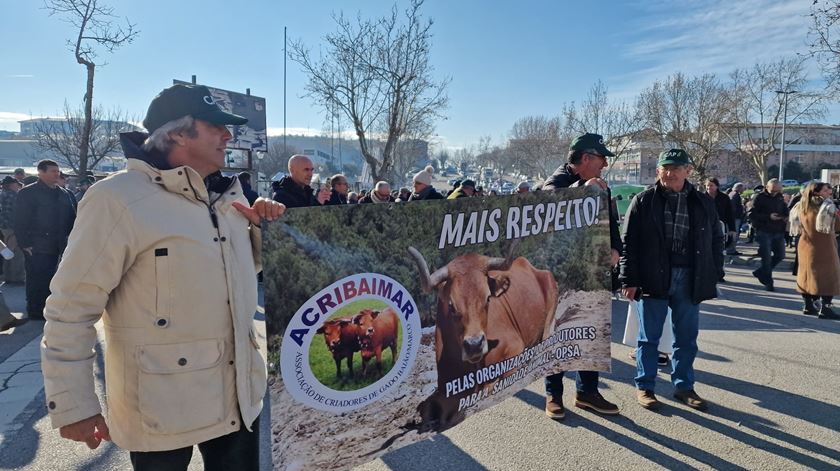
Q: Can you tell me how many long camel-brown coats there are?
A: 1